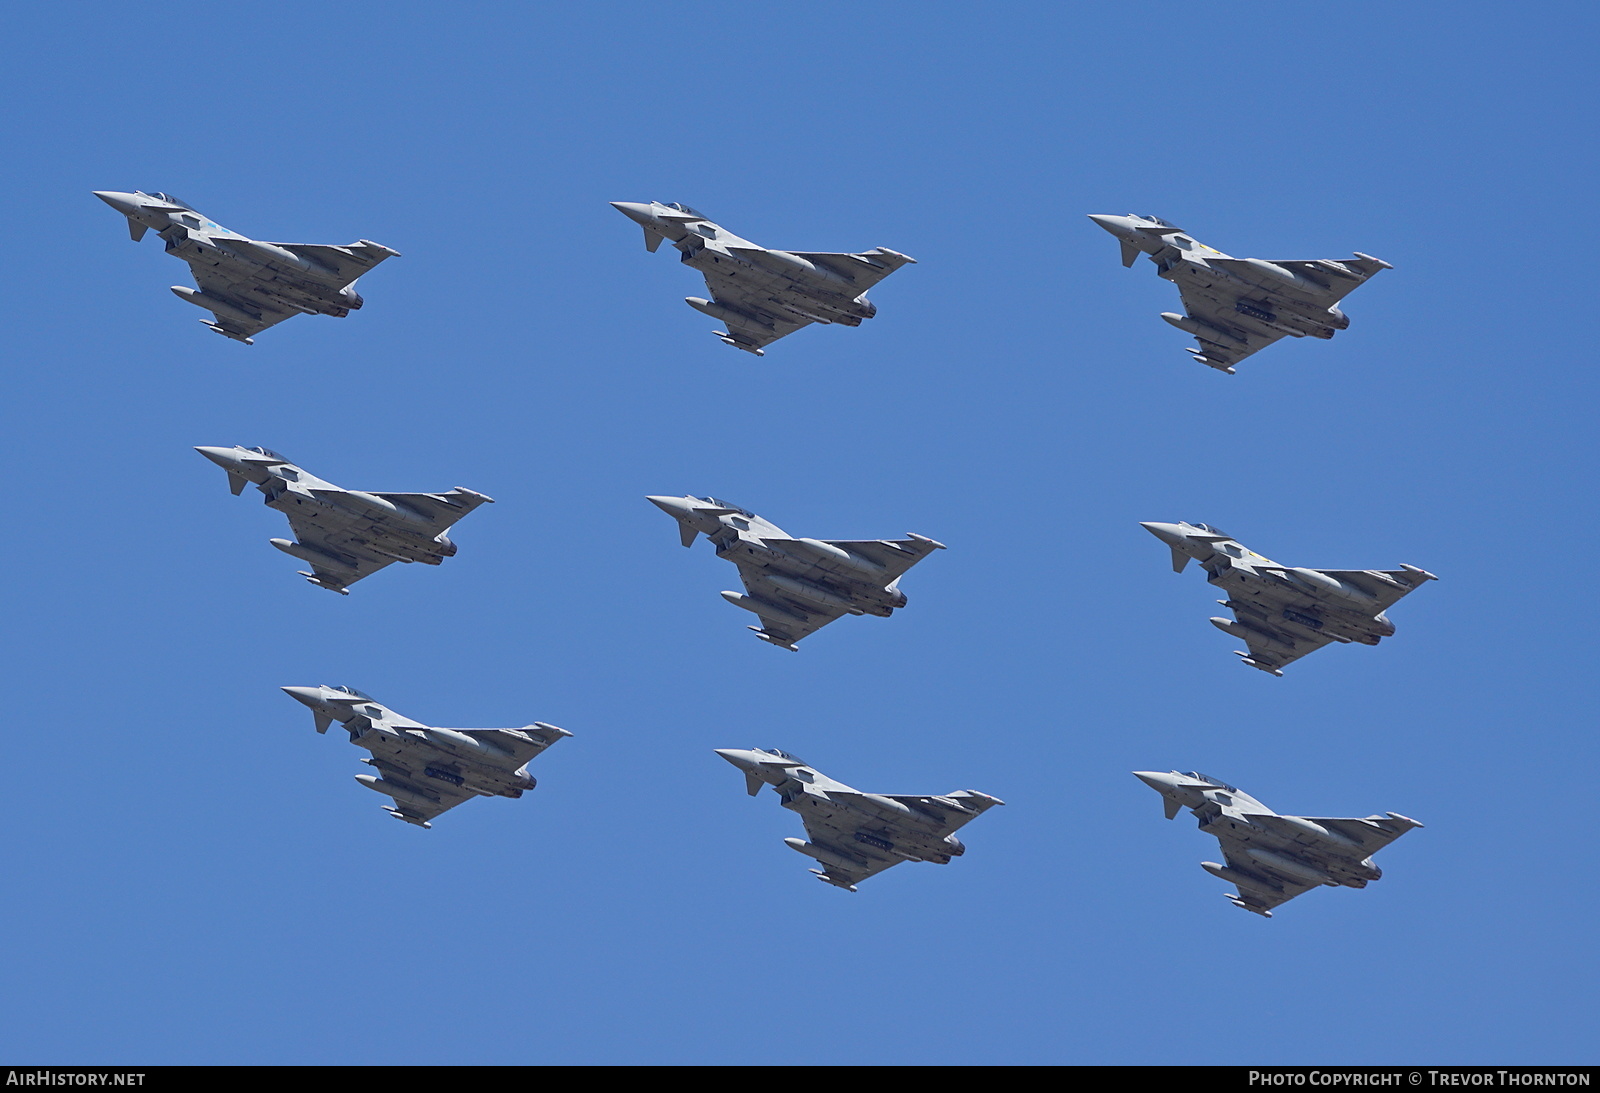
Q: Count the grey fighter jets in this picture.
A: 9